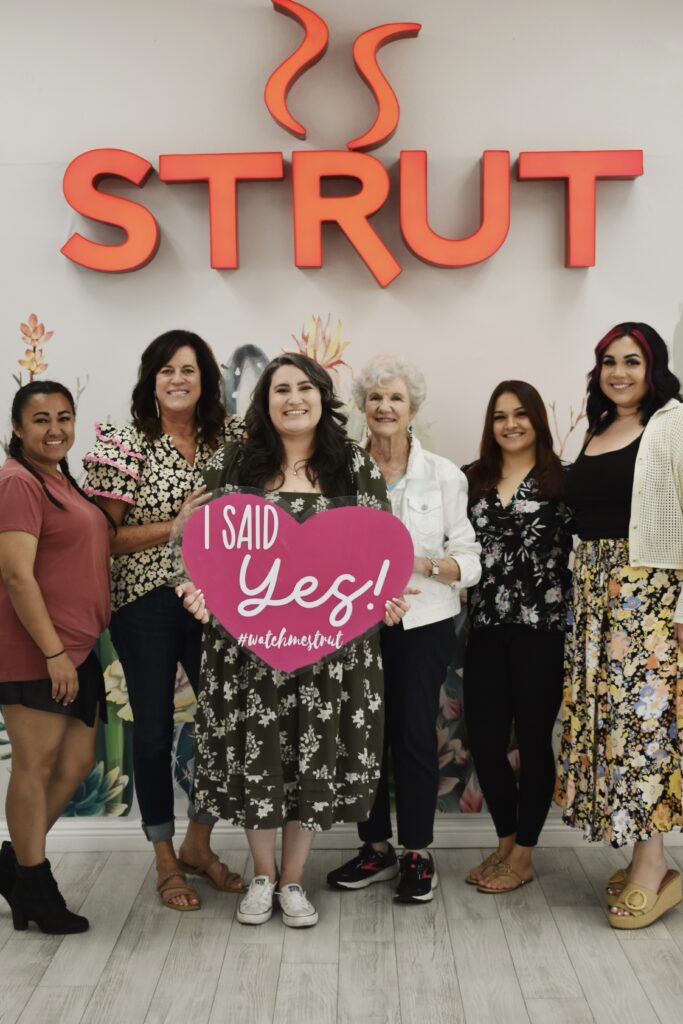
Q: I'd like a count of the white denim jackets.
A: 1